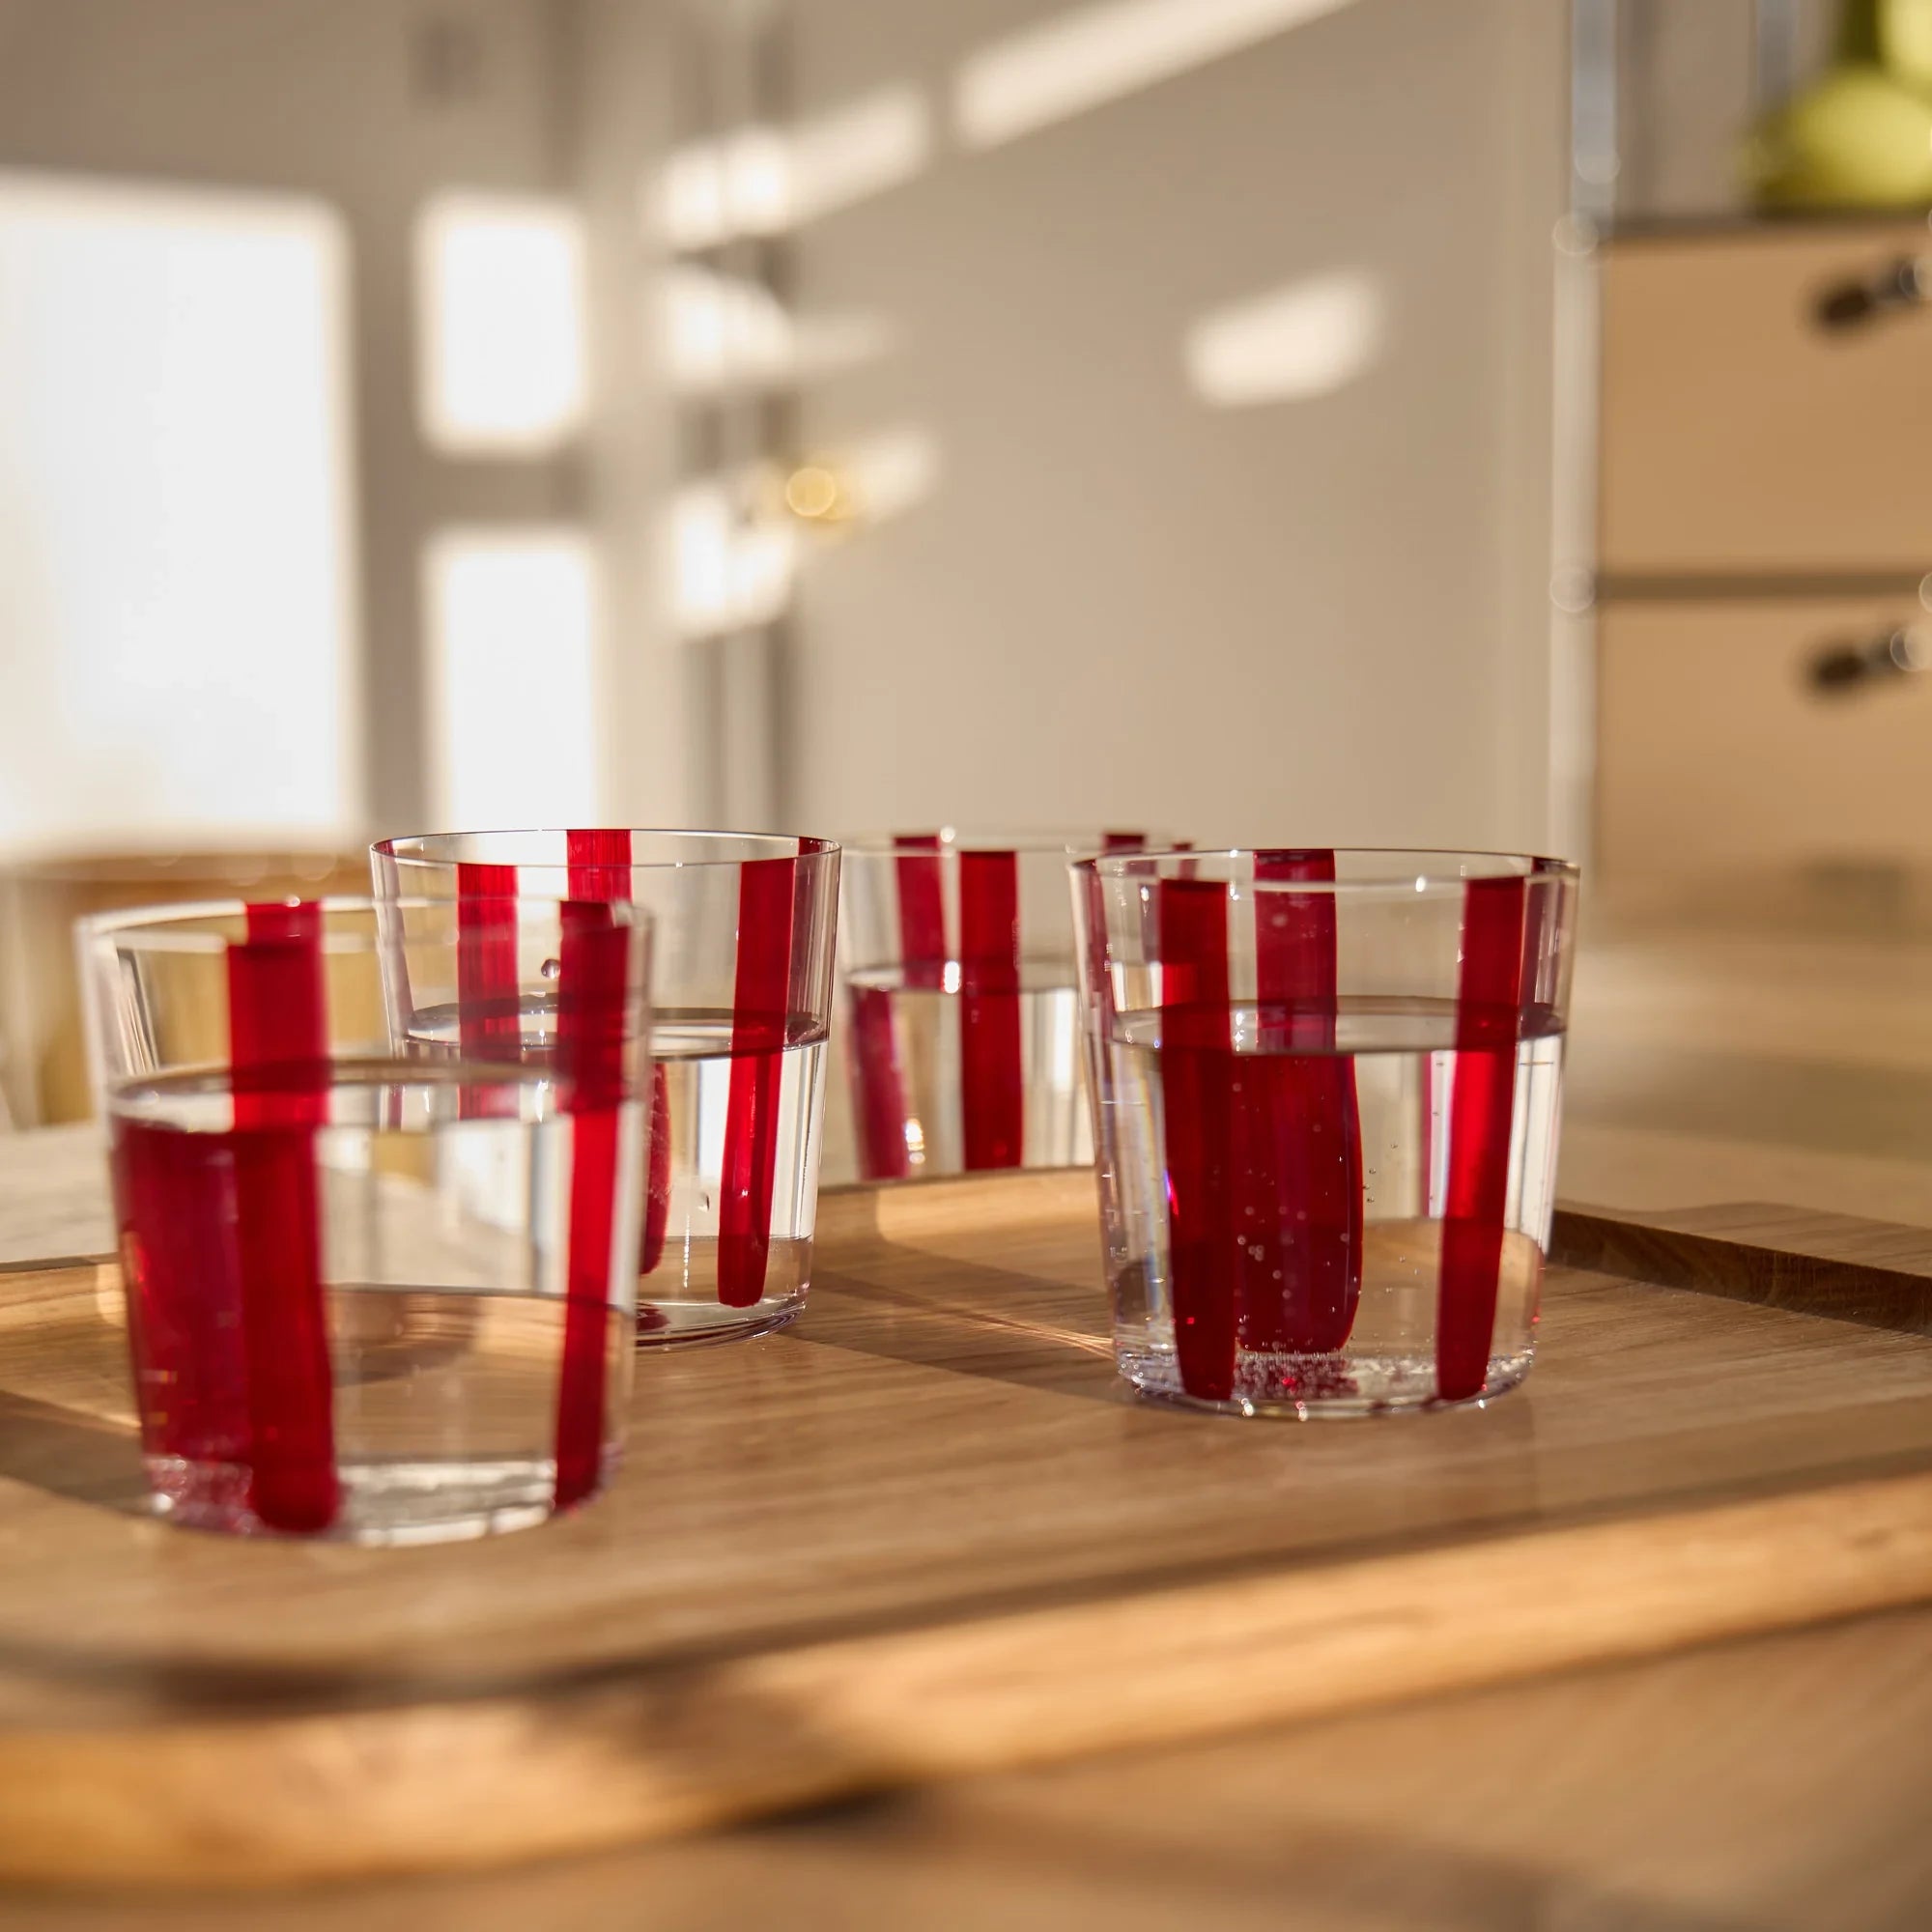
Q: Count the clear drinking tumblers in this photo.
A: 4